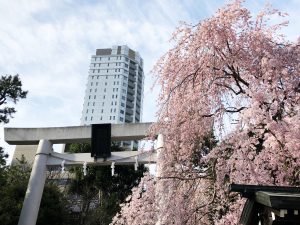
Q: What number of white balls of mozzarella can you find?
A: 0